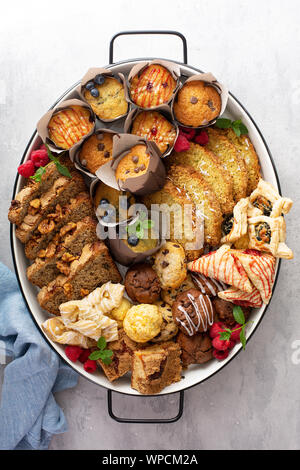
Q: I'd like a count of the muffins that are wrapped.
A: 9